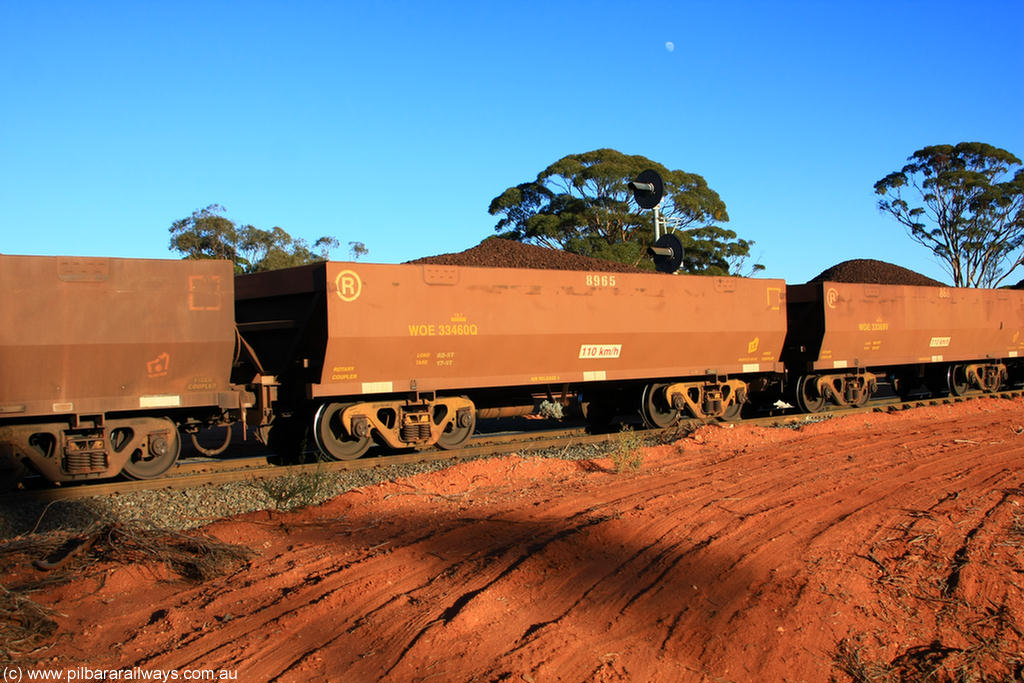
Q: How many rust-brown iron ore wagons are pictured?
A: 3